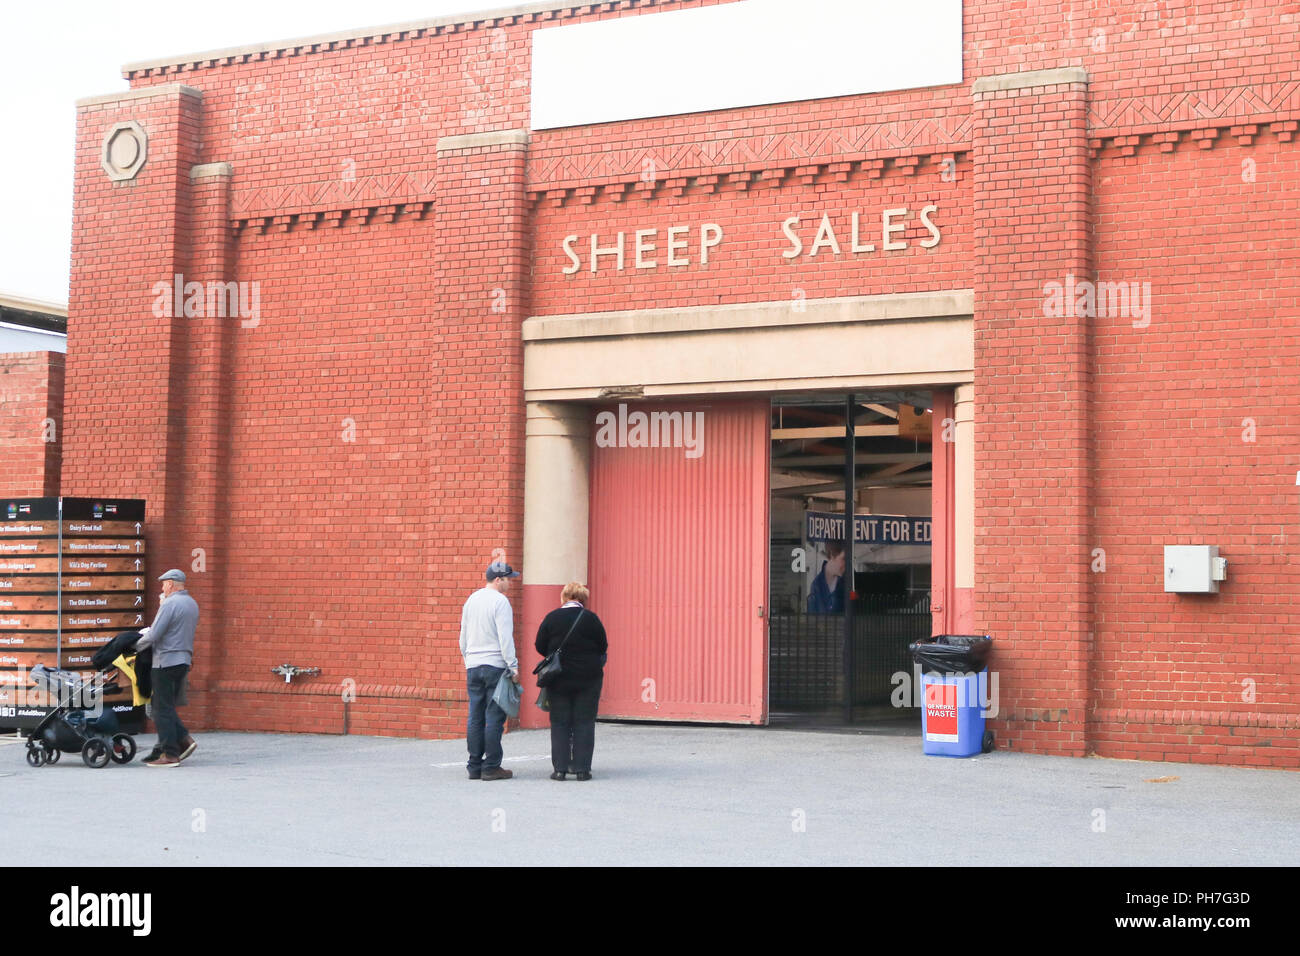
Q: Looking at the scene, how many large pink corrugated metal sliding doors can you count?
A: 1